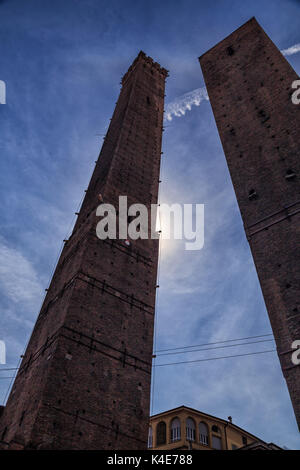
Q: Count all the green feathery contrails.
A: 0